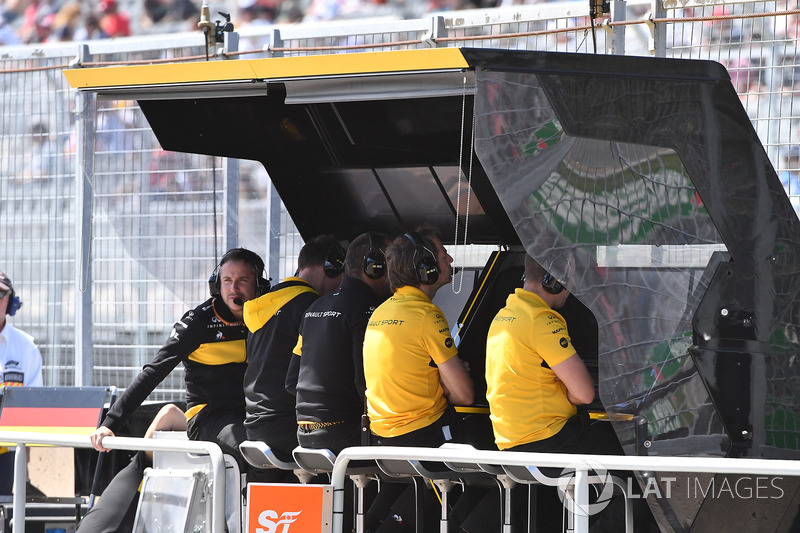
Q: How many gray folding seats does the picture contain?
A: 5